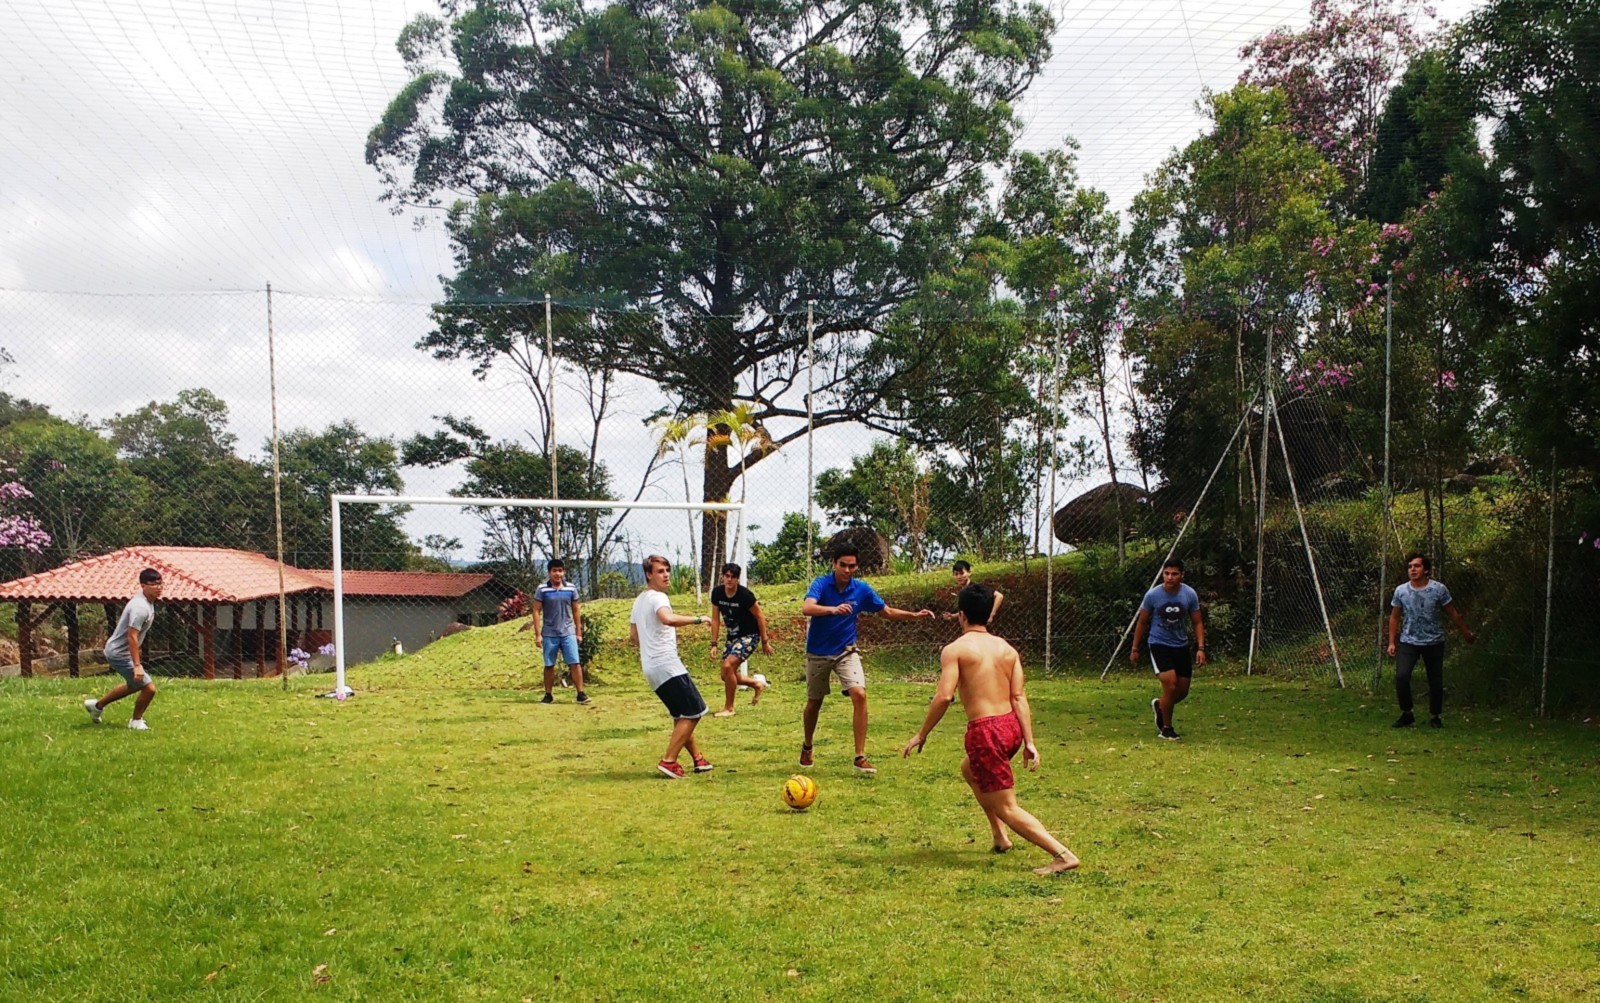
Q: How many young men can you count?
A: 9